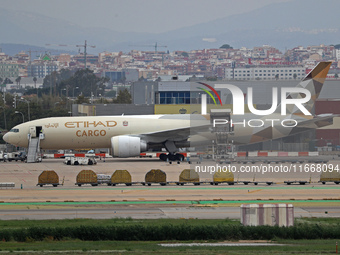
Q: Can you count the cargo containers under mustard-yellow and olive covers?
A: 7